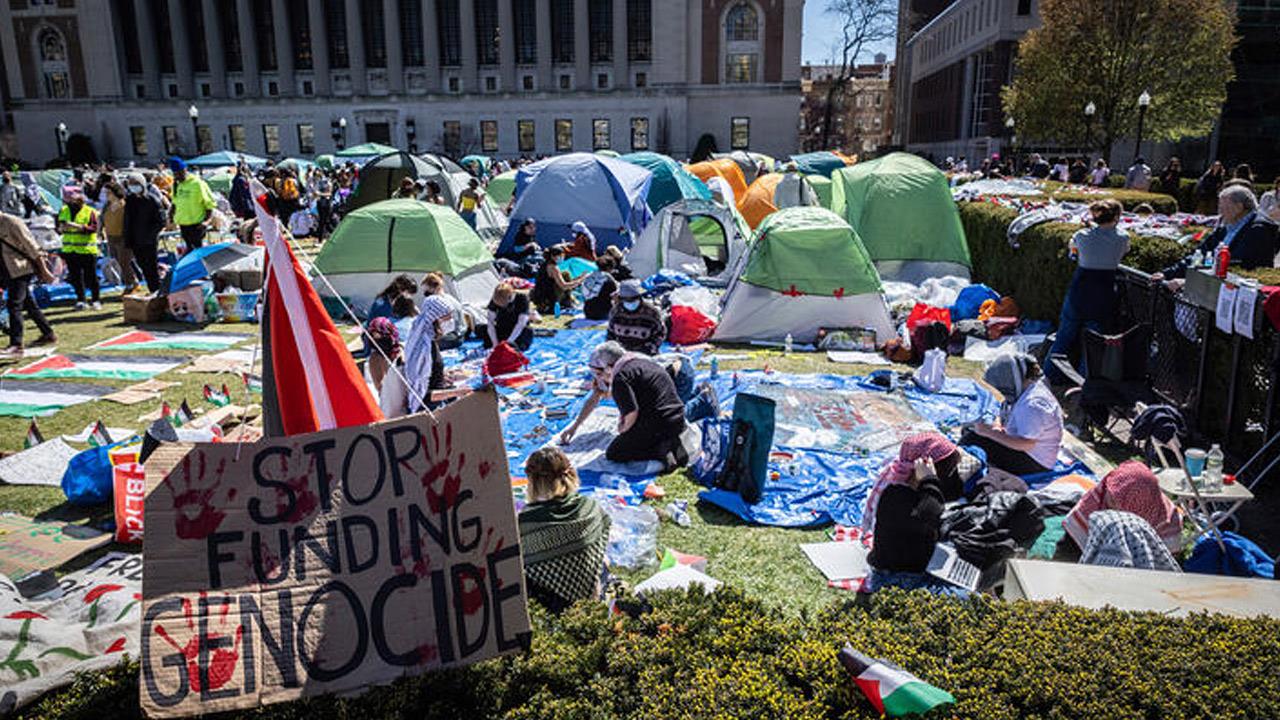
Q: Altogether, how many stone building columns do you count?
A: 14